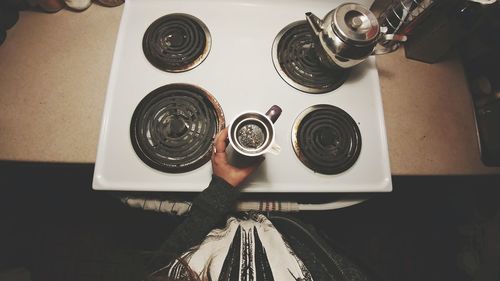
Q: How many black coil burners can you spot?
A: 4